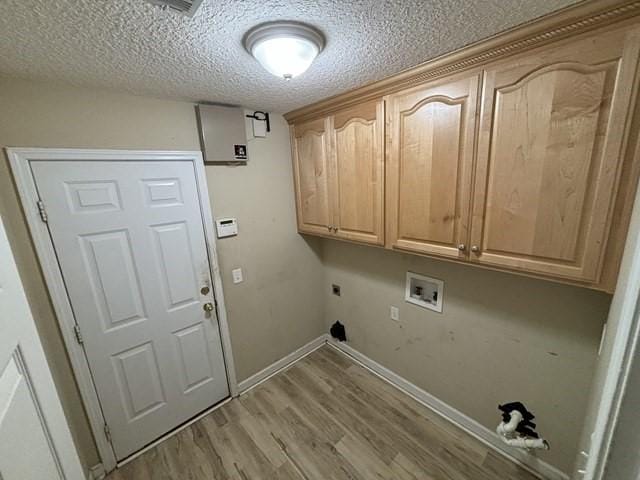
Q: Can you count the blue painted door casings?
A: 0